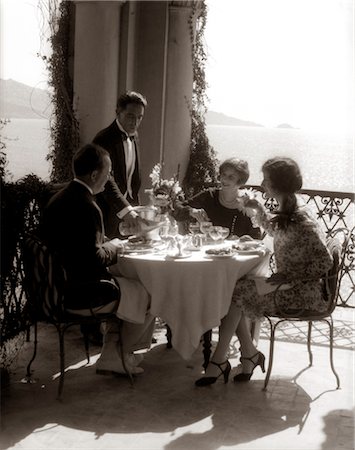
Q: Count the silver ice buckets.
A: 1